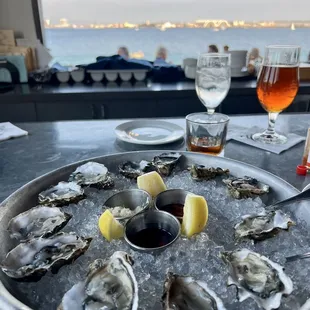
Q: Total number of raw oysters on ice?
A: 12